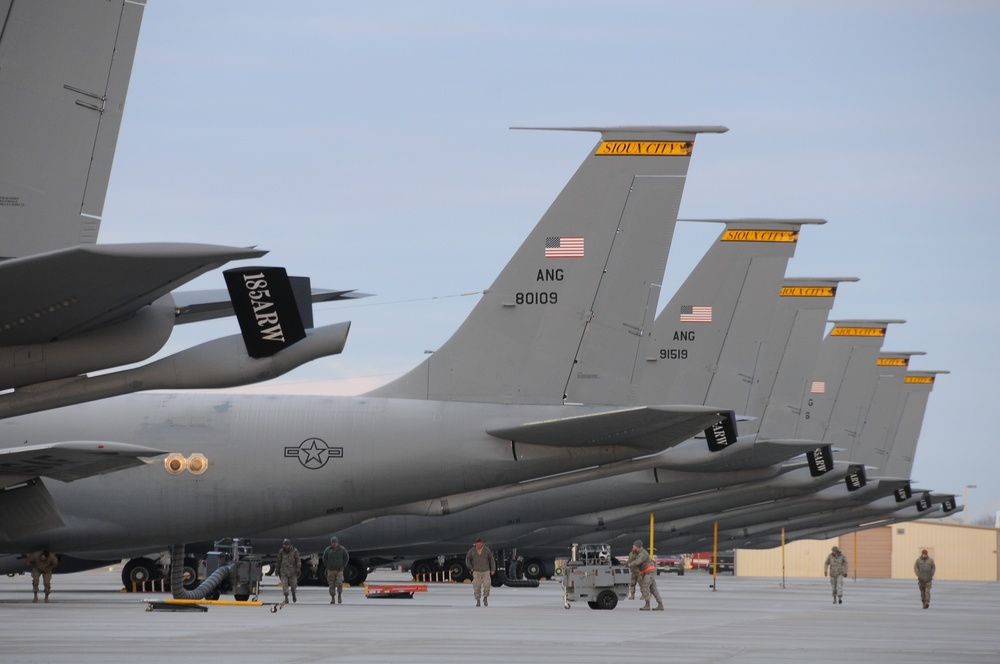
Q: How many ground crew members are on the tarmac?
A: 8